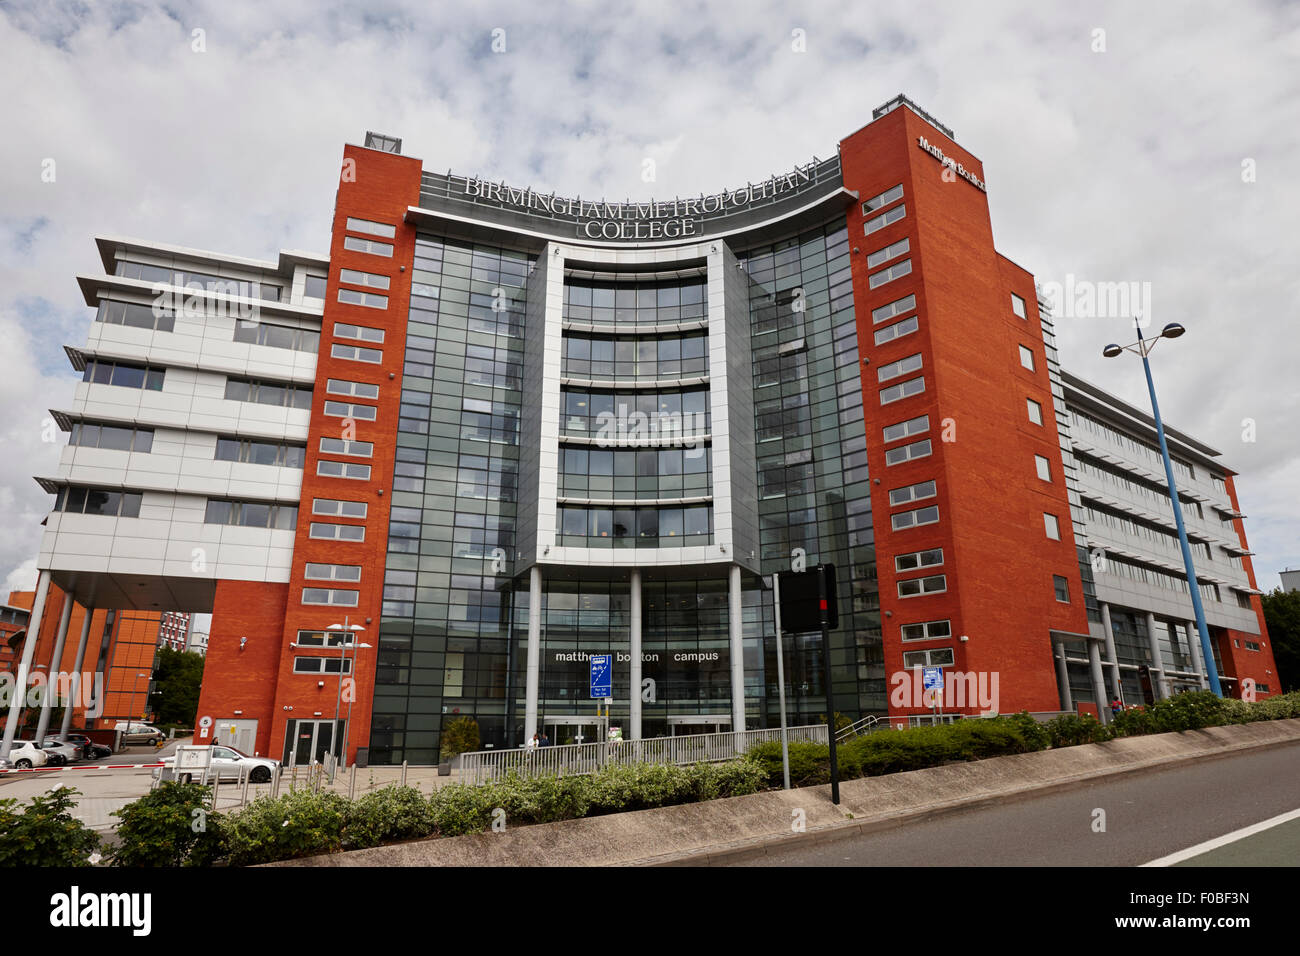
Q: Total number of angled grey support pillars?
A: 3